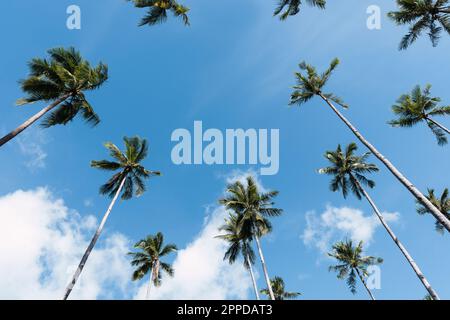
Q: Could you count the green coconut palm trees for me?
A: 14